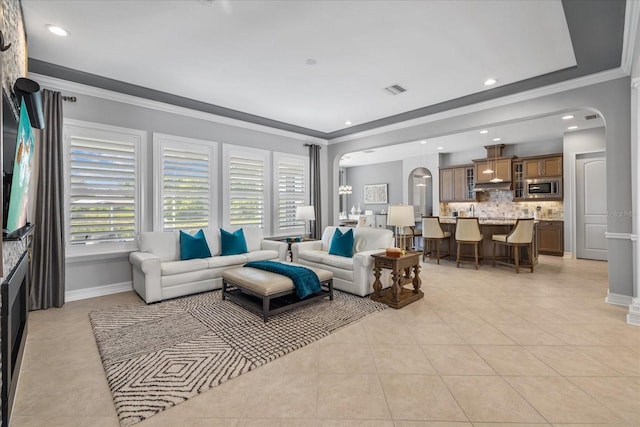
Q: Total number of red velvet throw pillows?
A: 0